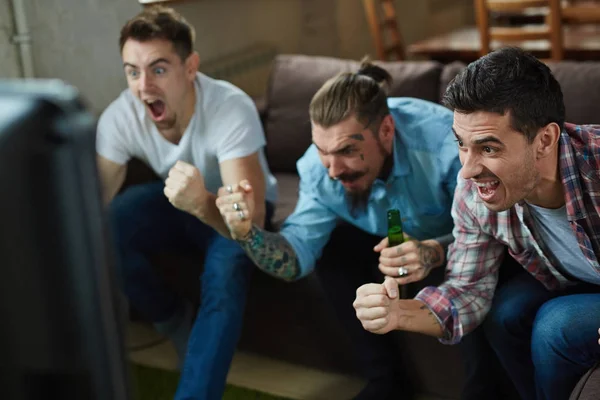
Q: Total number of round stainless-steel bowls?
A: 0